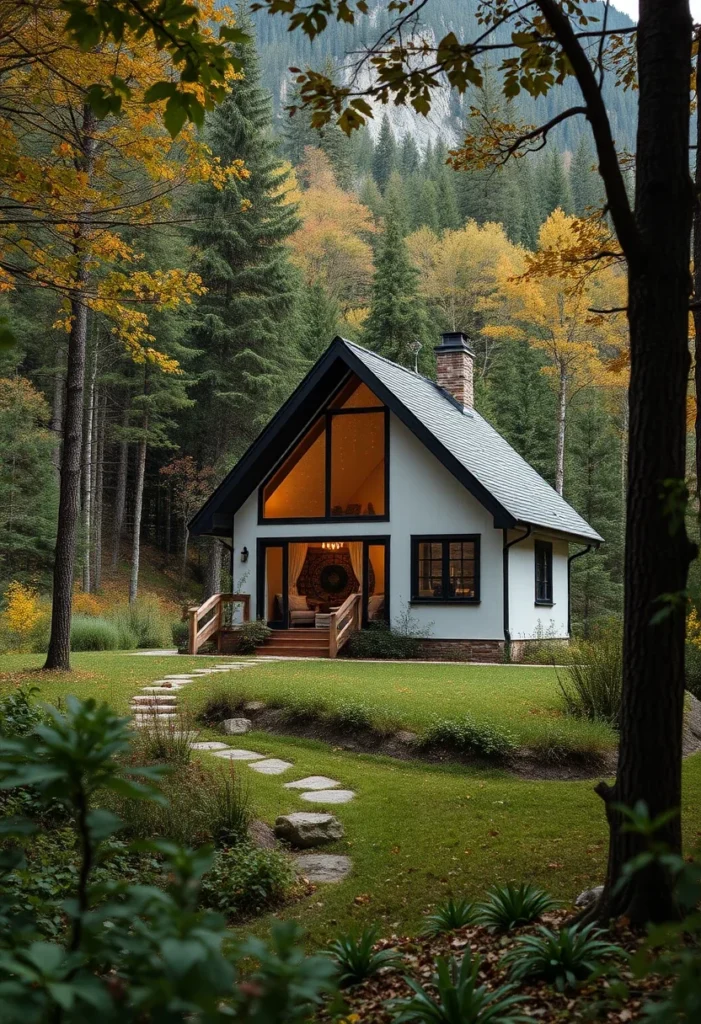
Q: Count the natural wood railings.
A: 2